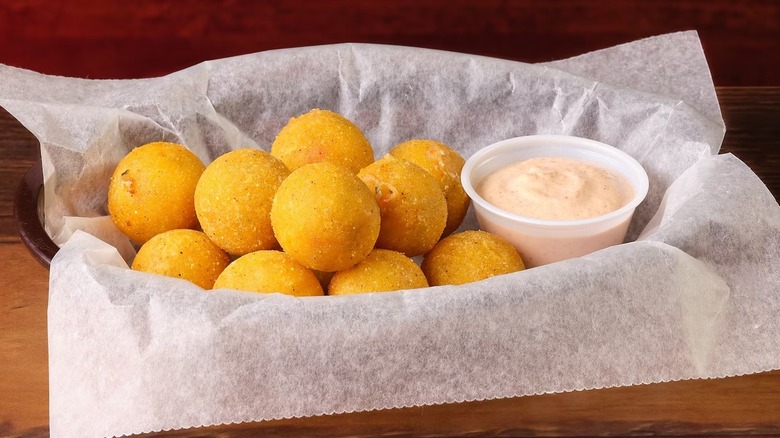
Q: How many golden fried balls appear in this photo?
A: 10